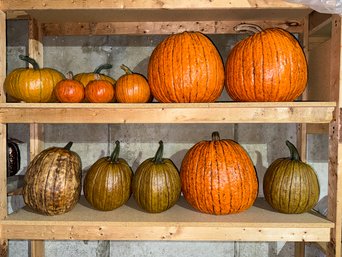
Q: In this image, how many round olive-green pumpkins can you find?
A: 3